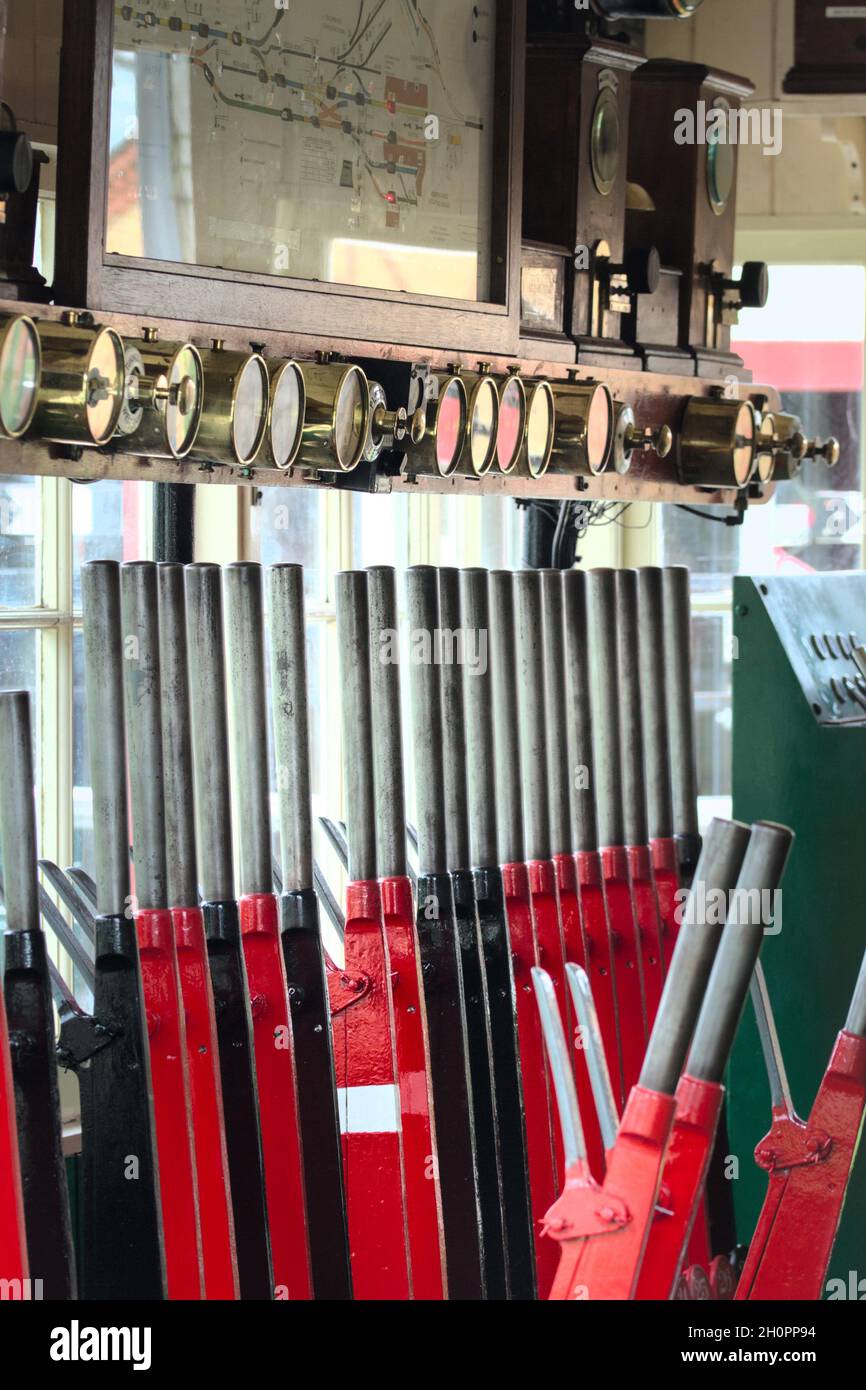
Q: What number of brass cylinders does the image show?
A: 13